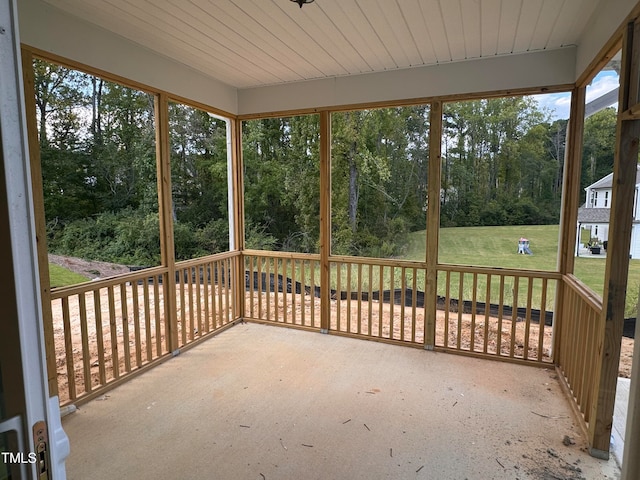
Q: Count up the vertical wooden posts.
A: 7